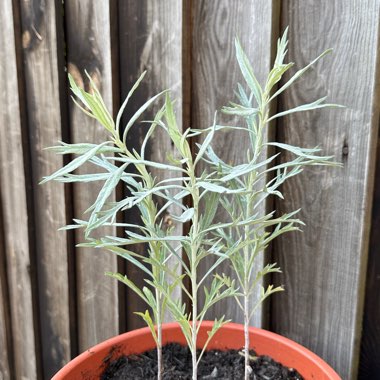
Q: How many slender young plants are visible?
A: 3